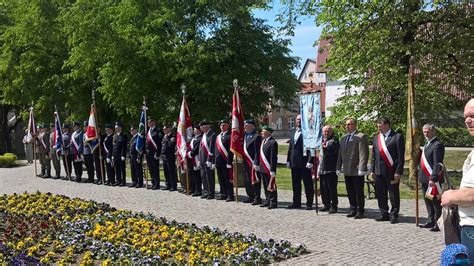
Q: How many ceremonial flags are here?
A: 8